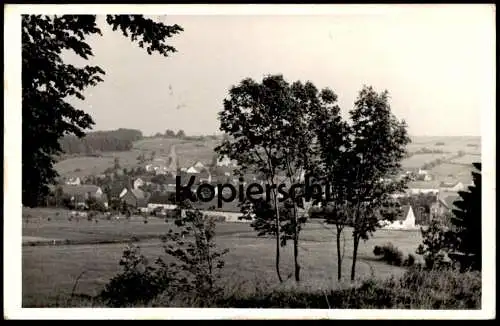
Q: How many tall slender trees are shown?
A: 4